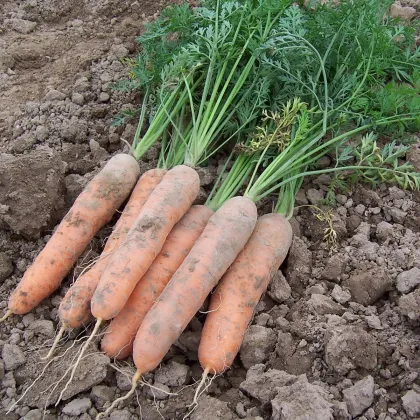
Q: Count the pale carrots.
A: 6